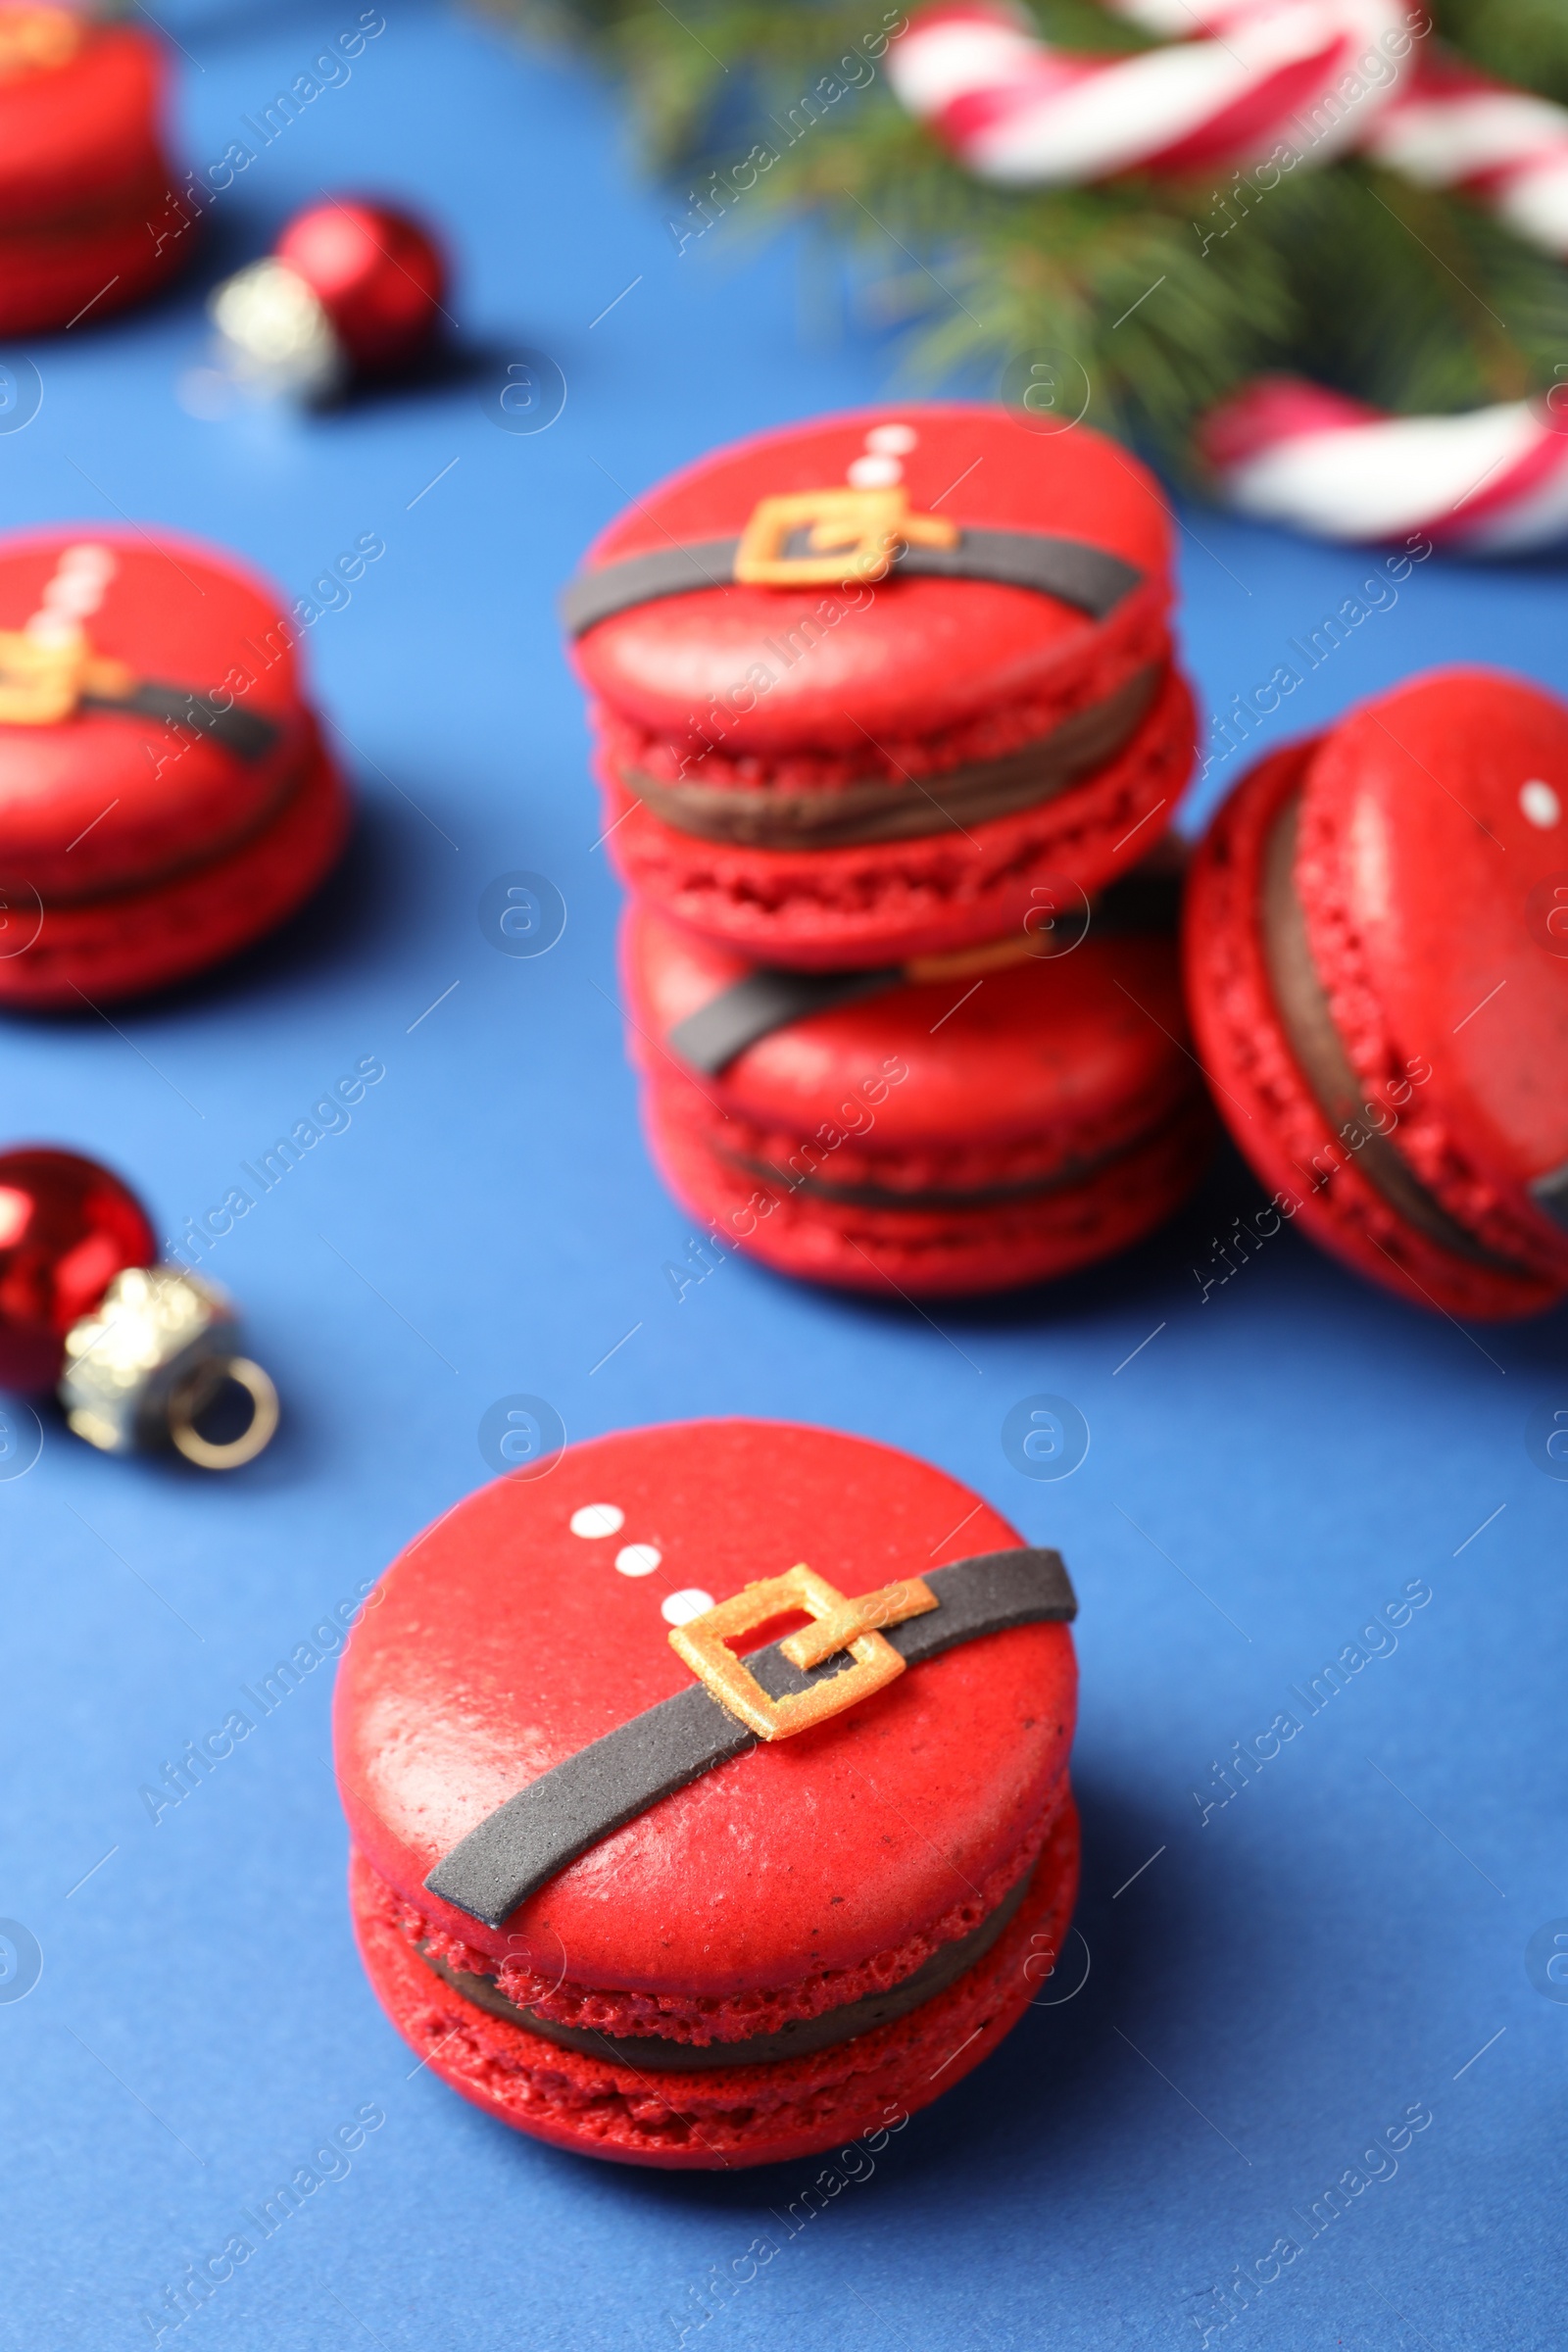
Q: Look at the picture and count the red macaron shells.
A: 12